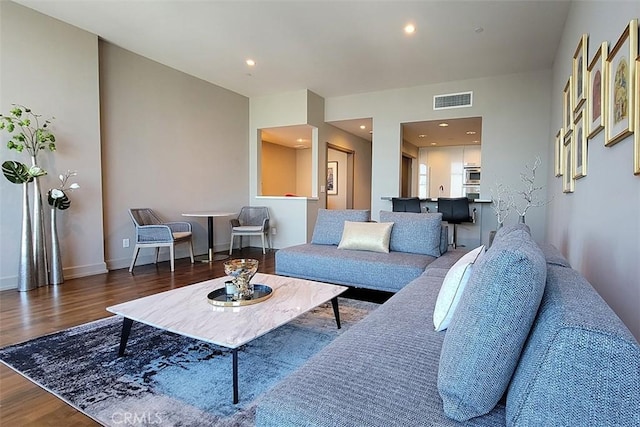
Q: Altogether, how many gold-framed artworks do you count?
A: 8